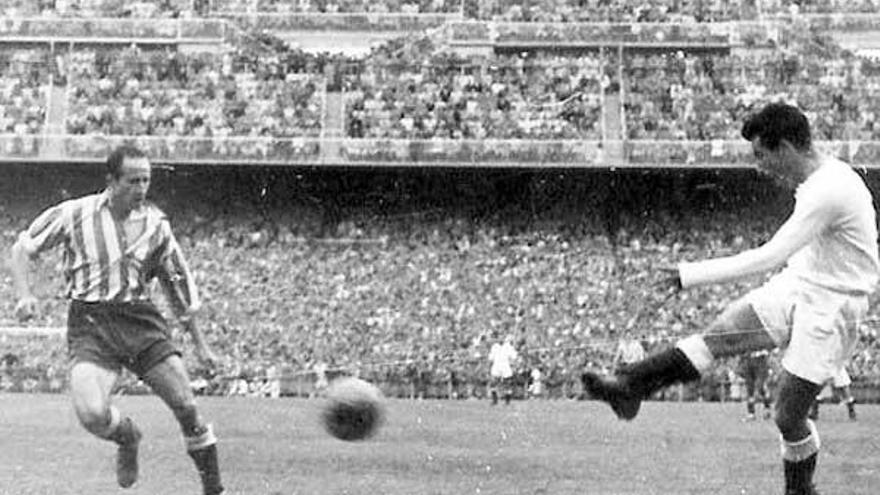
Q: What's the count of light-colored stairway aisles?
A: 3